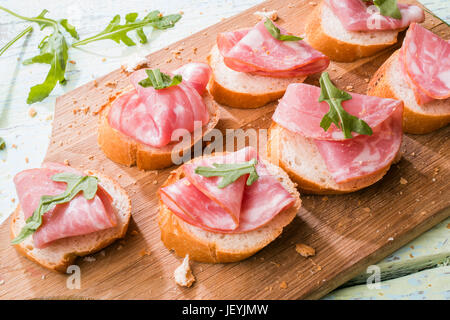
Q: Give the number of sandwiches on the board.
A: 7